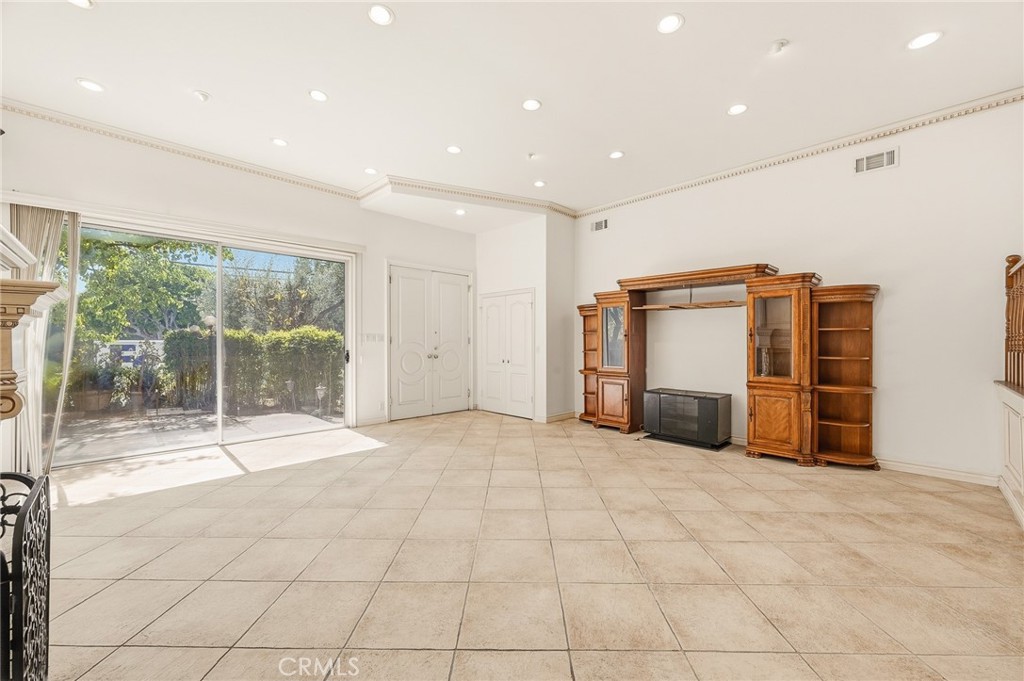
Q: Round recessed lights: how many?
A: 14